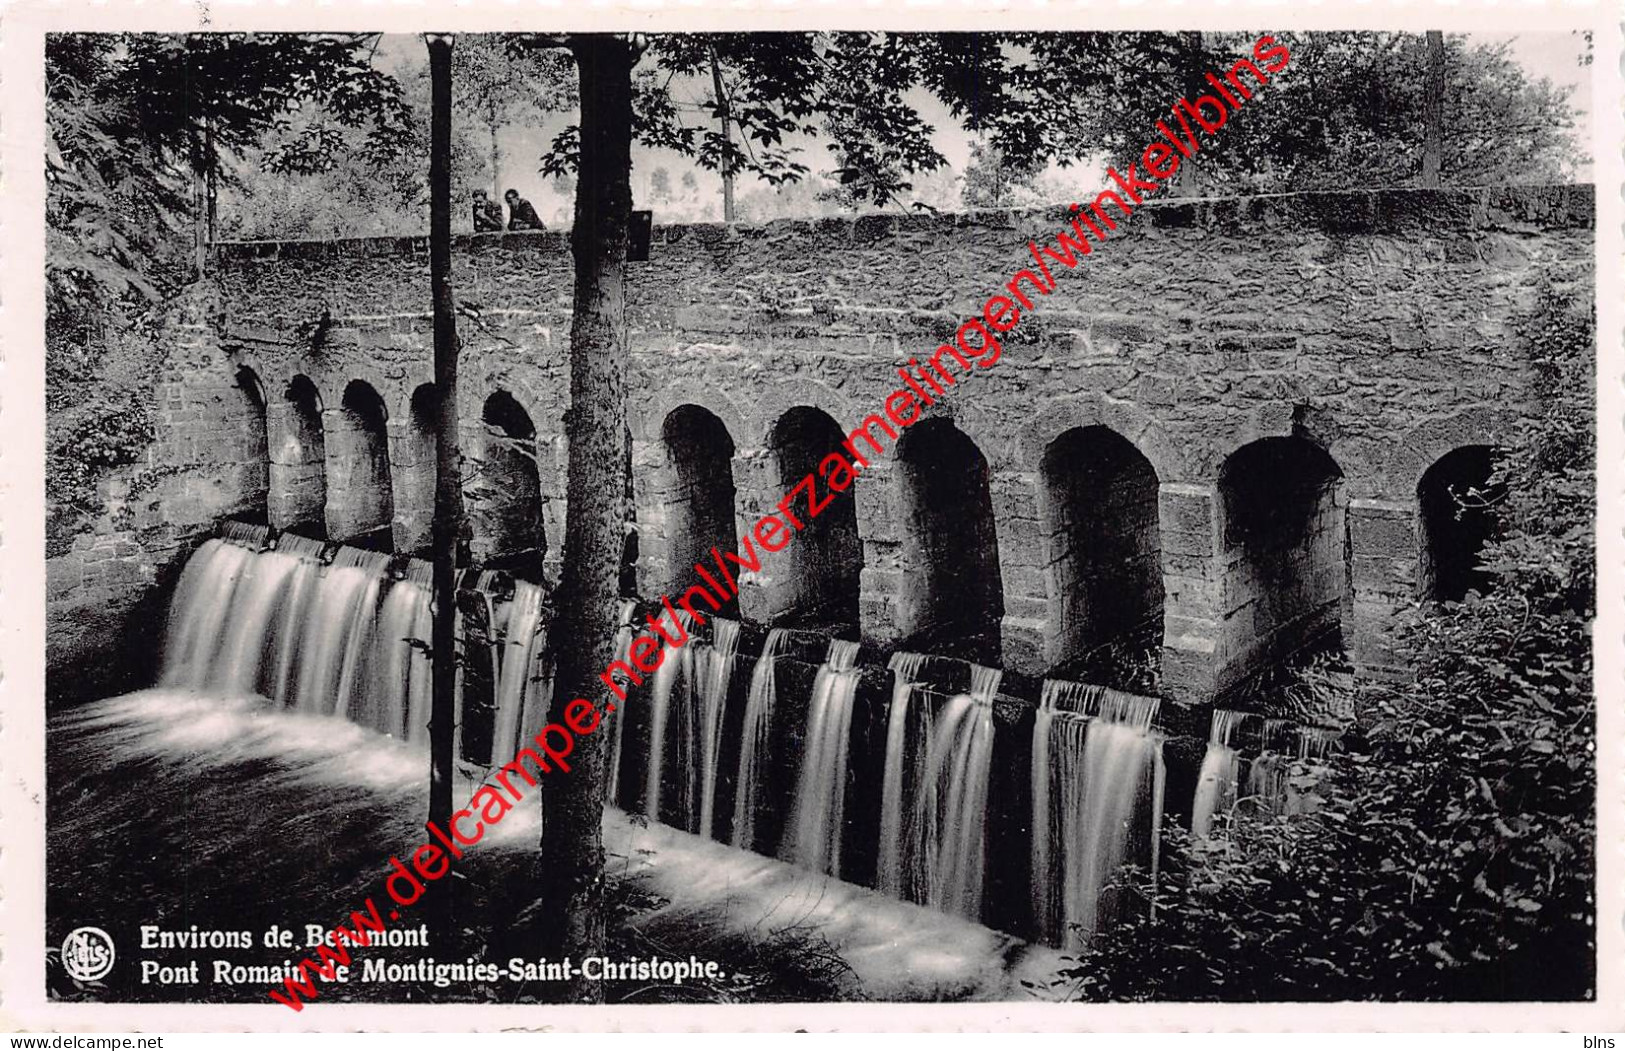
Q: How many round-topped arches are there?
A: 11